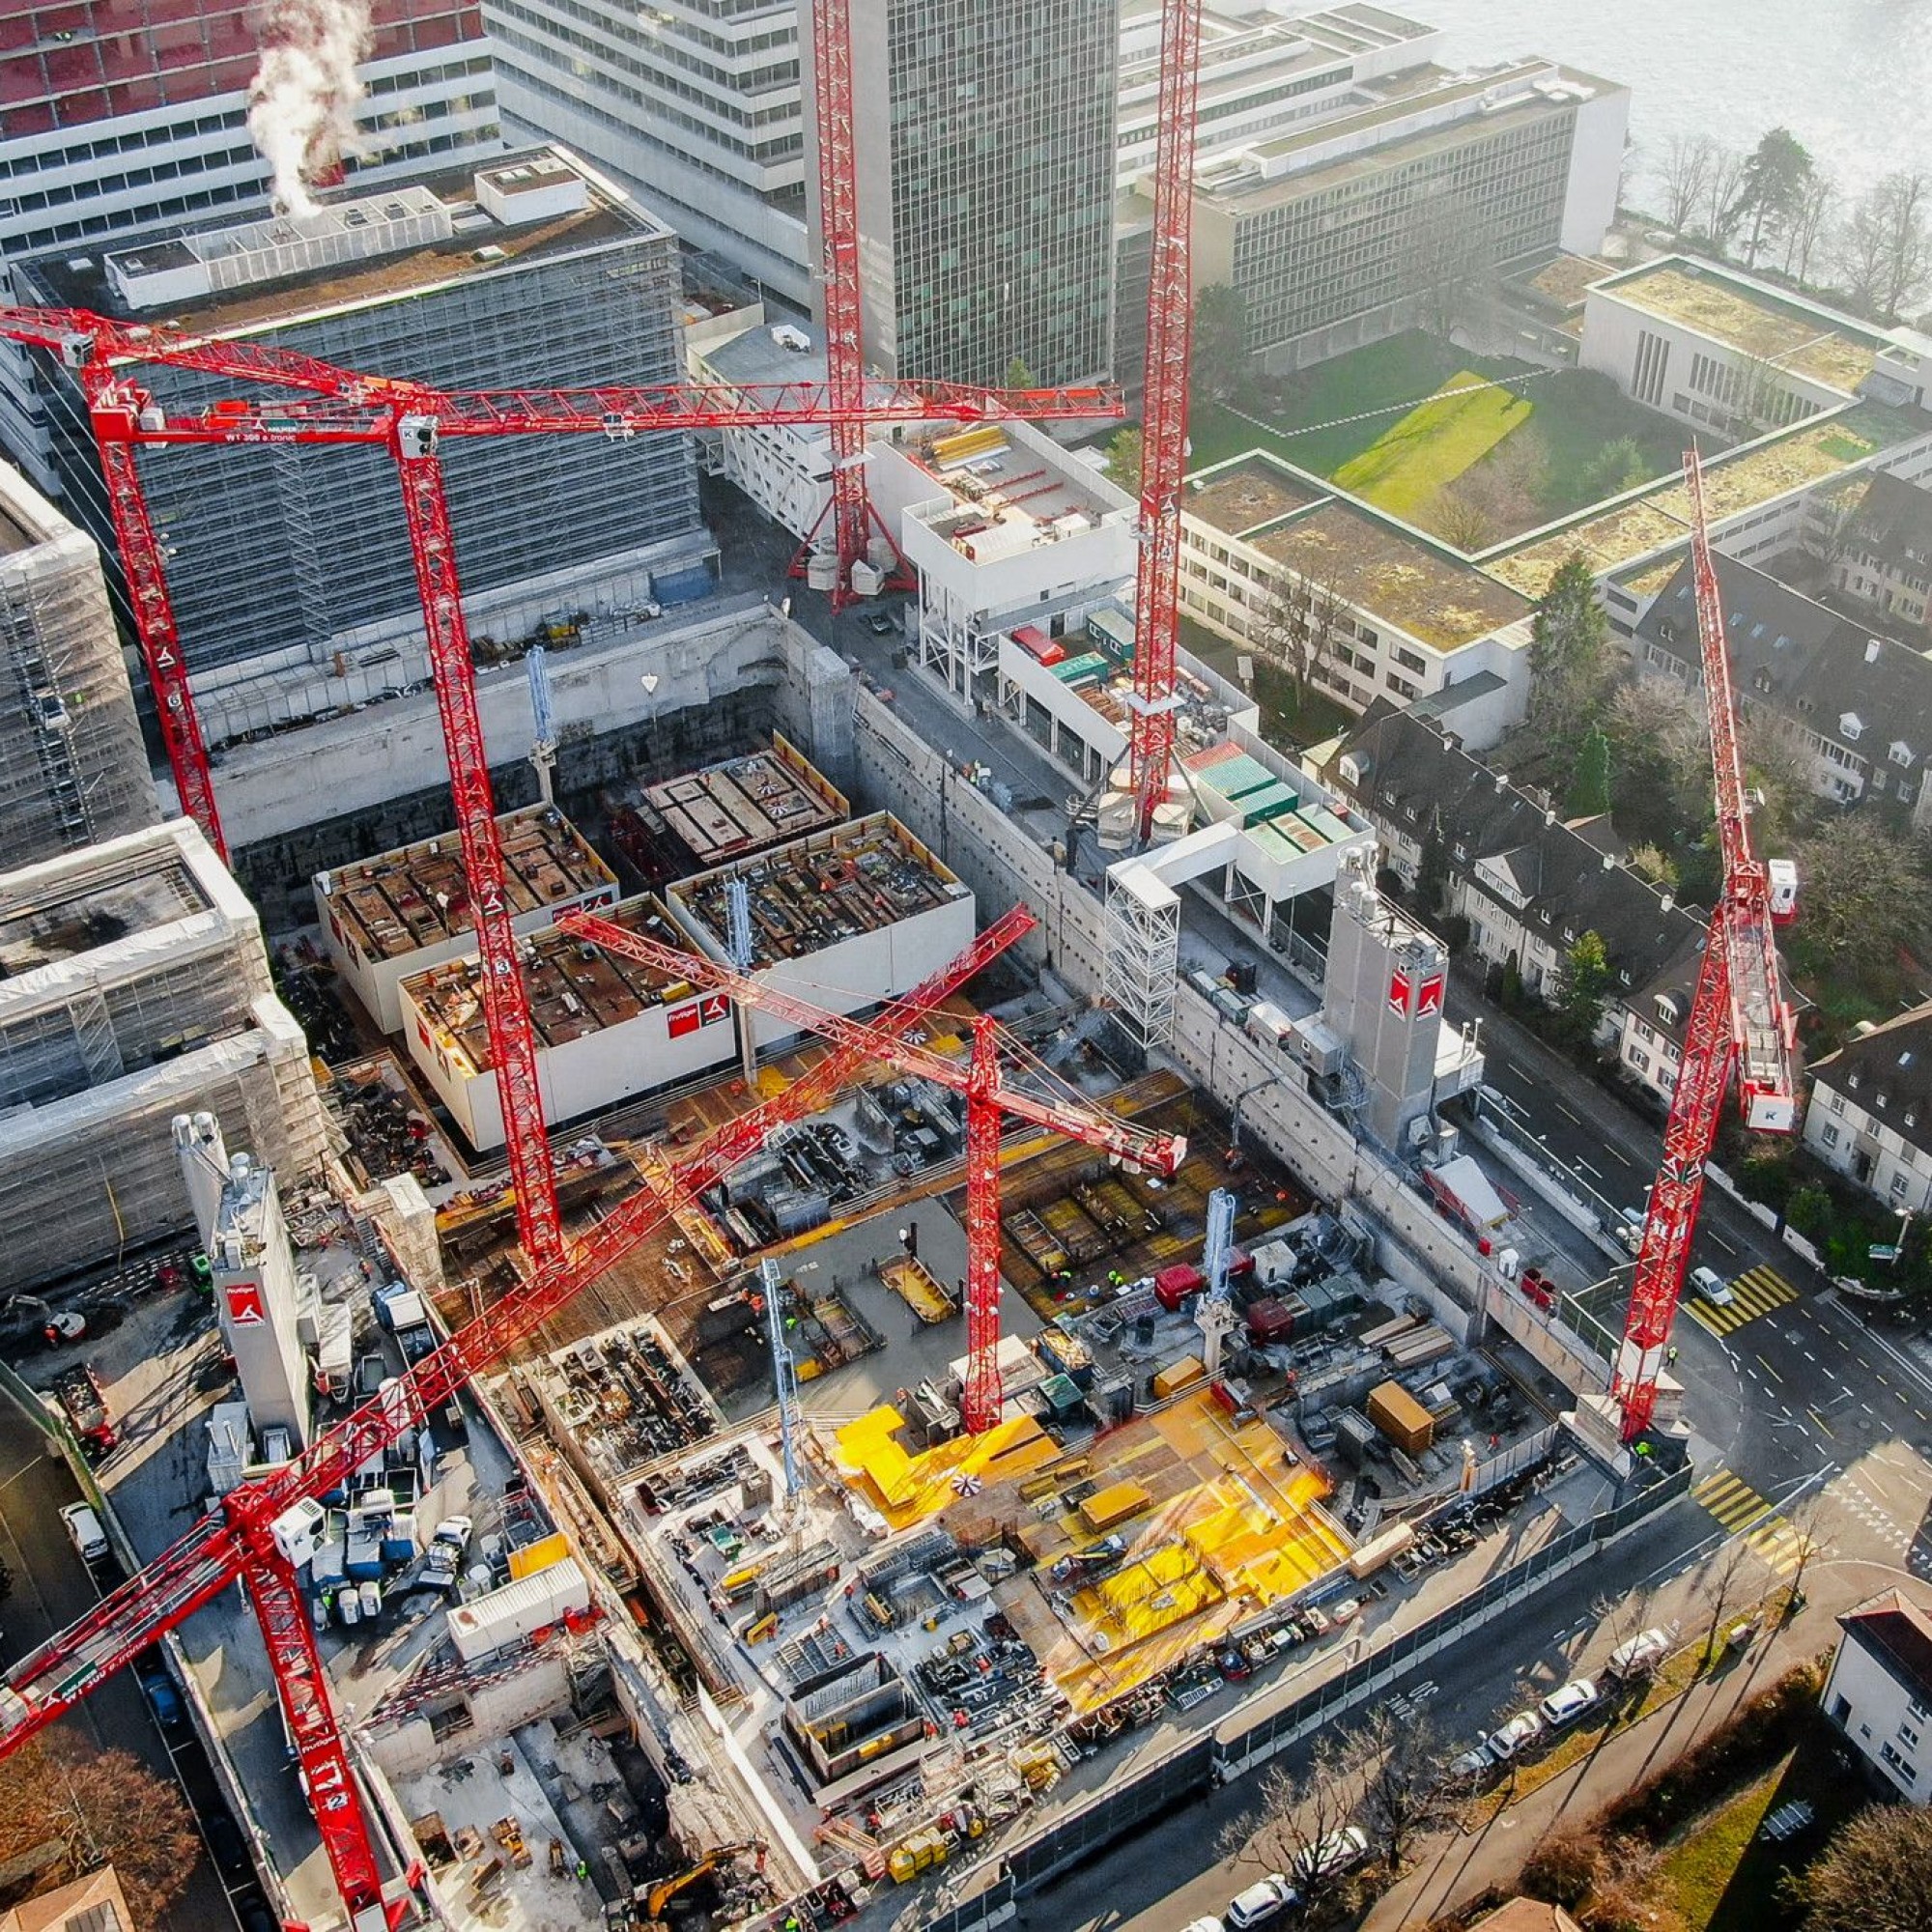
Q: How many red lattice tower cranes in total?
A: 7